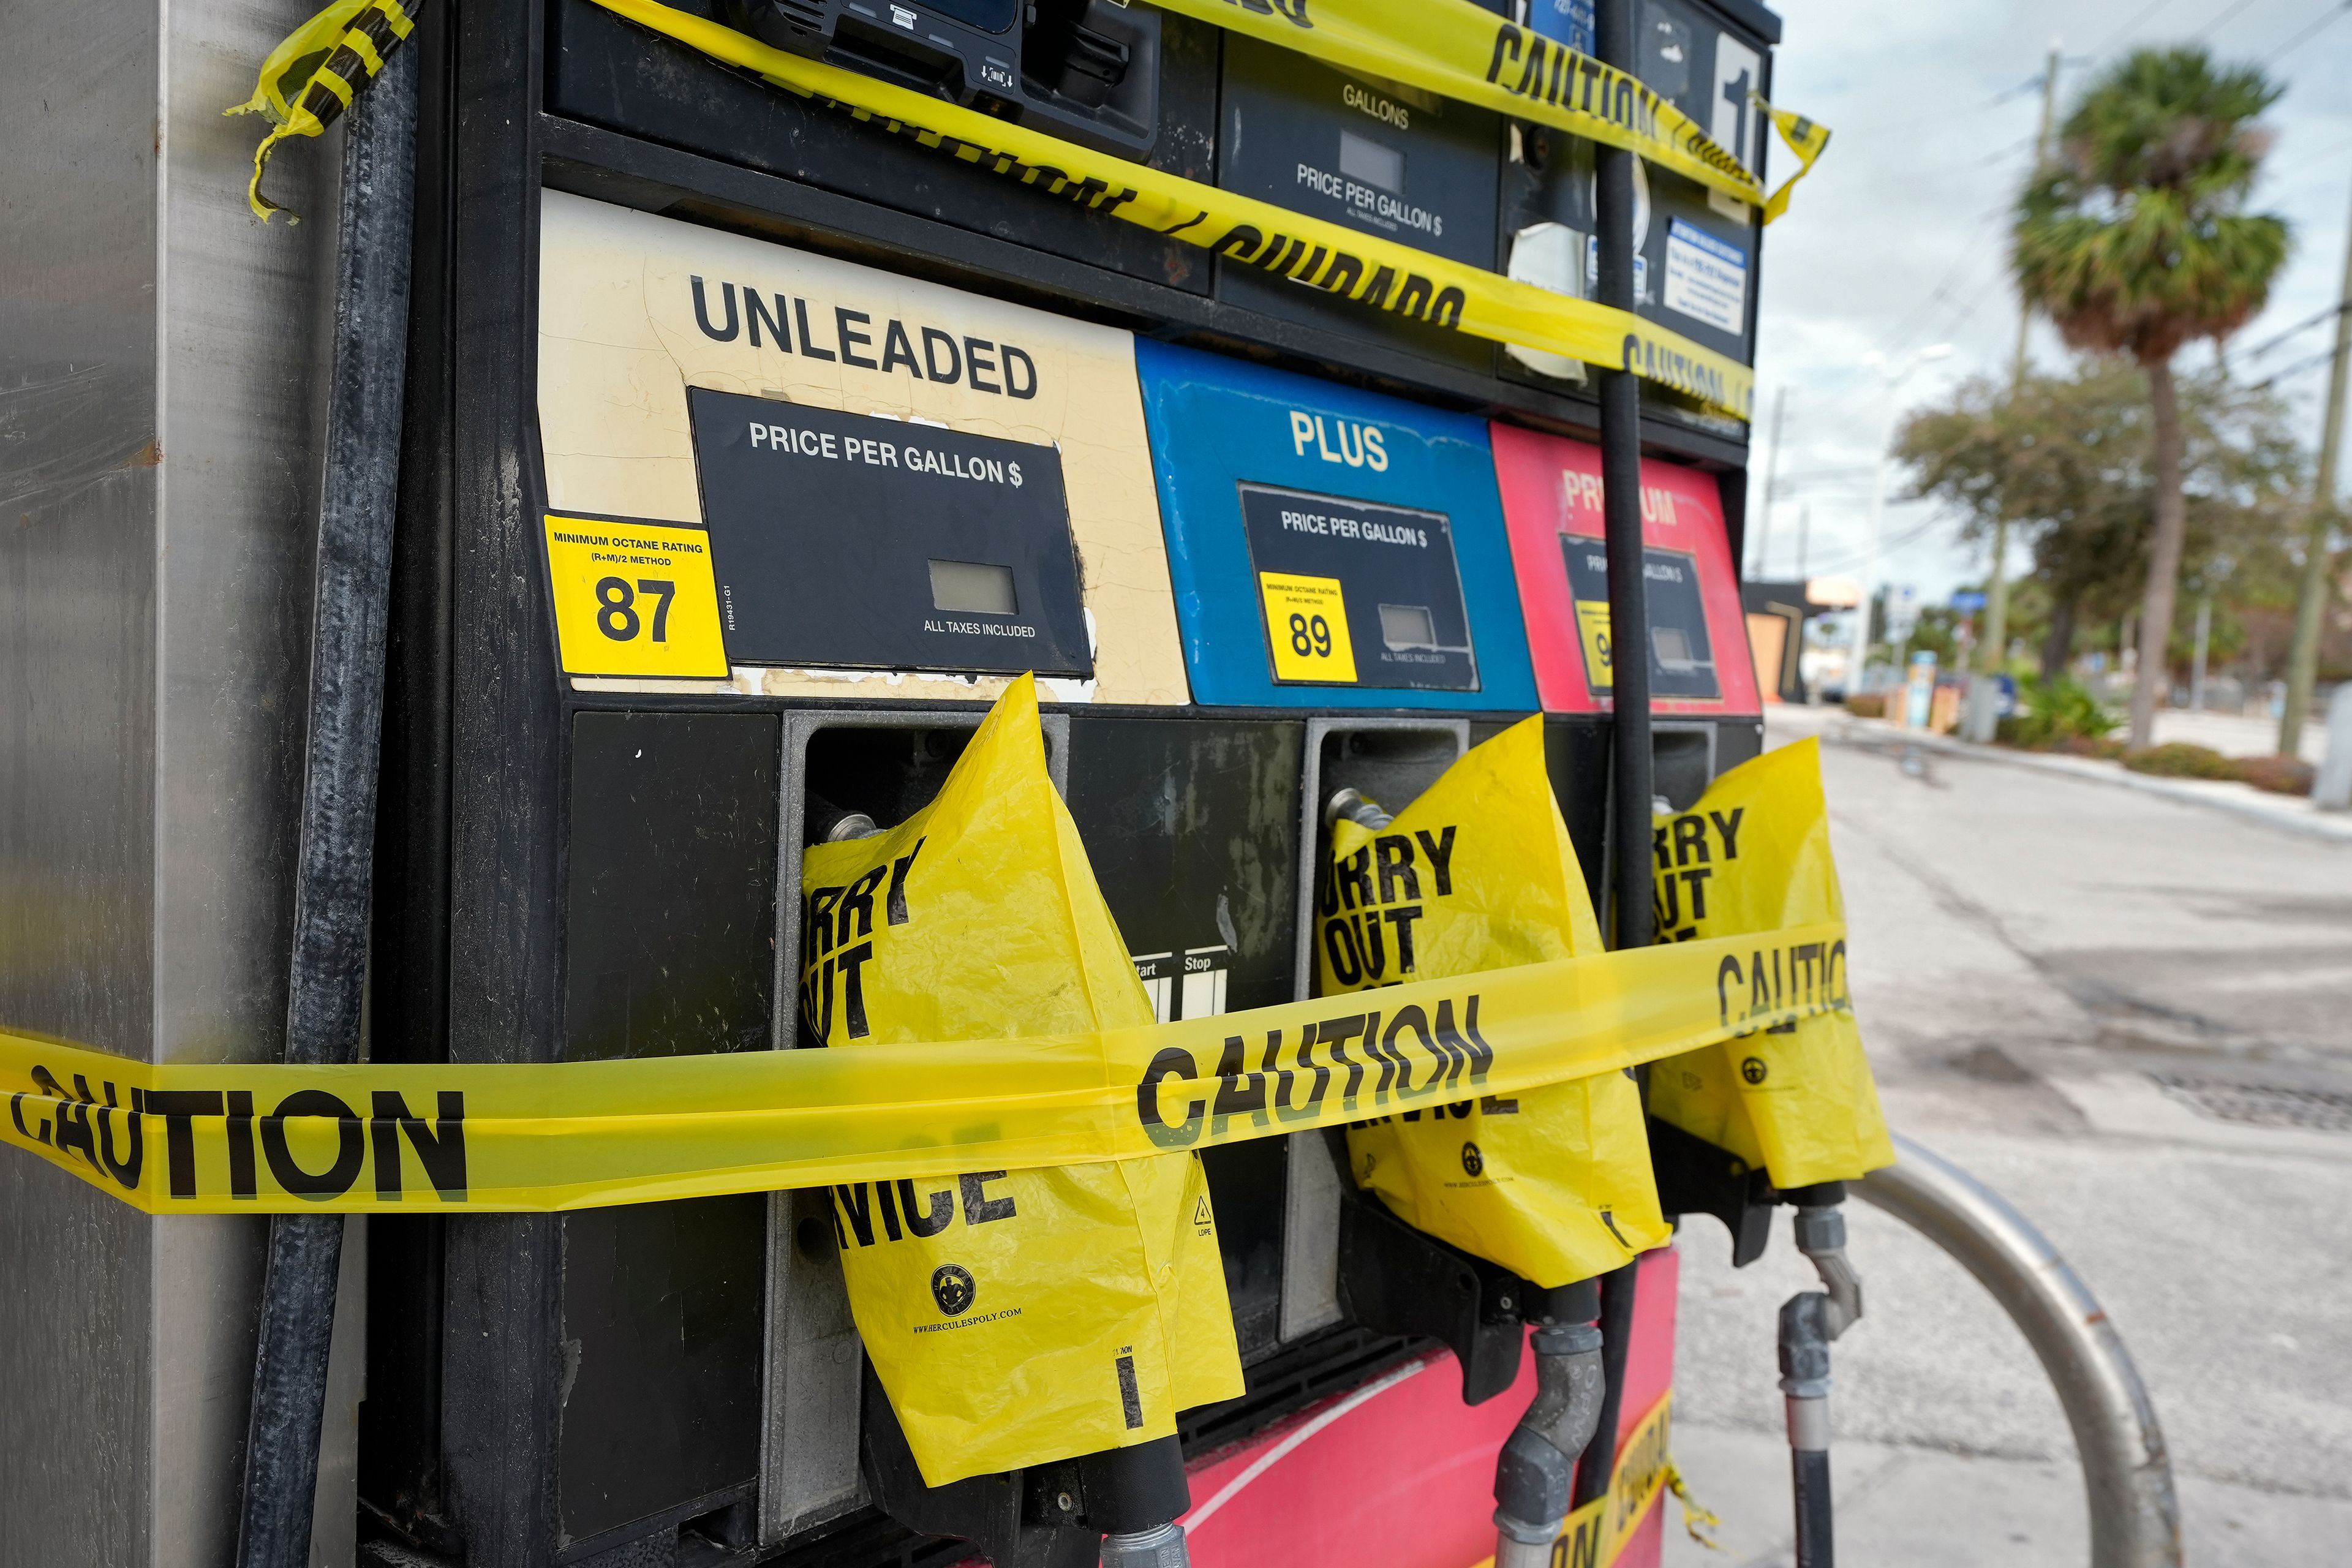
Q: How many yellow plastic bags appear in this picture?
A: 3